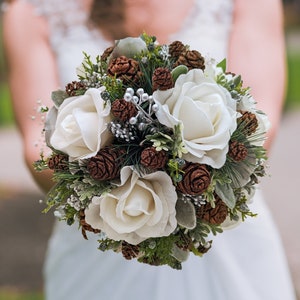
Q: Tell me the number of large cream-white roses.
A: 3